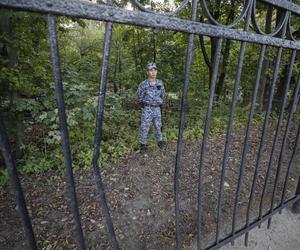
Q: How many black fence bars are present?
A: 11